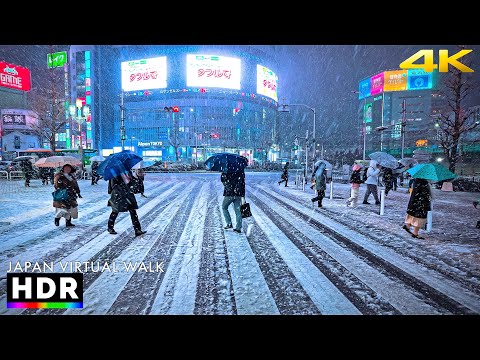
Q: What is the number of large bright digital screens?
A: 3